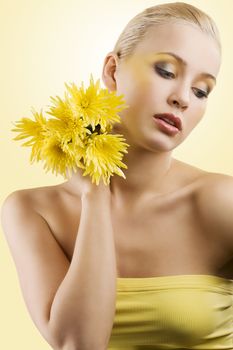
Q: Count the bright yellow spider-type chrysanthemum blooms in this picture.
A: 5